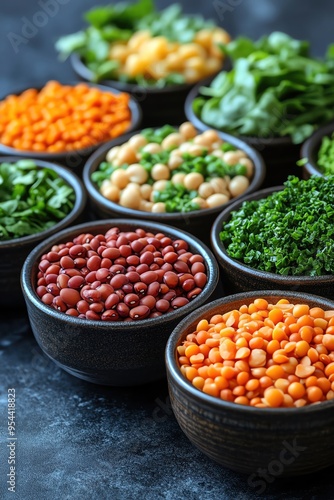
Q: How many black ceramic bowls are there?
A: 9